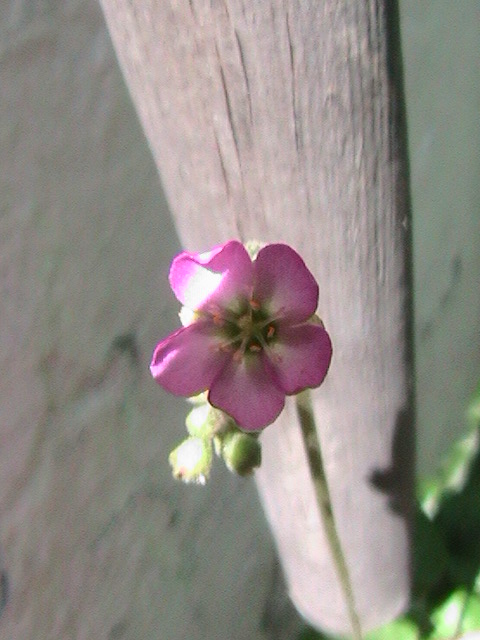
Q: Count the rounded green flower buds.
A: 3